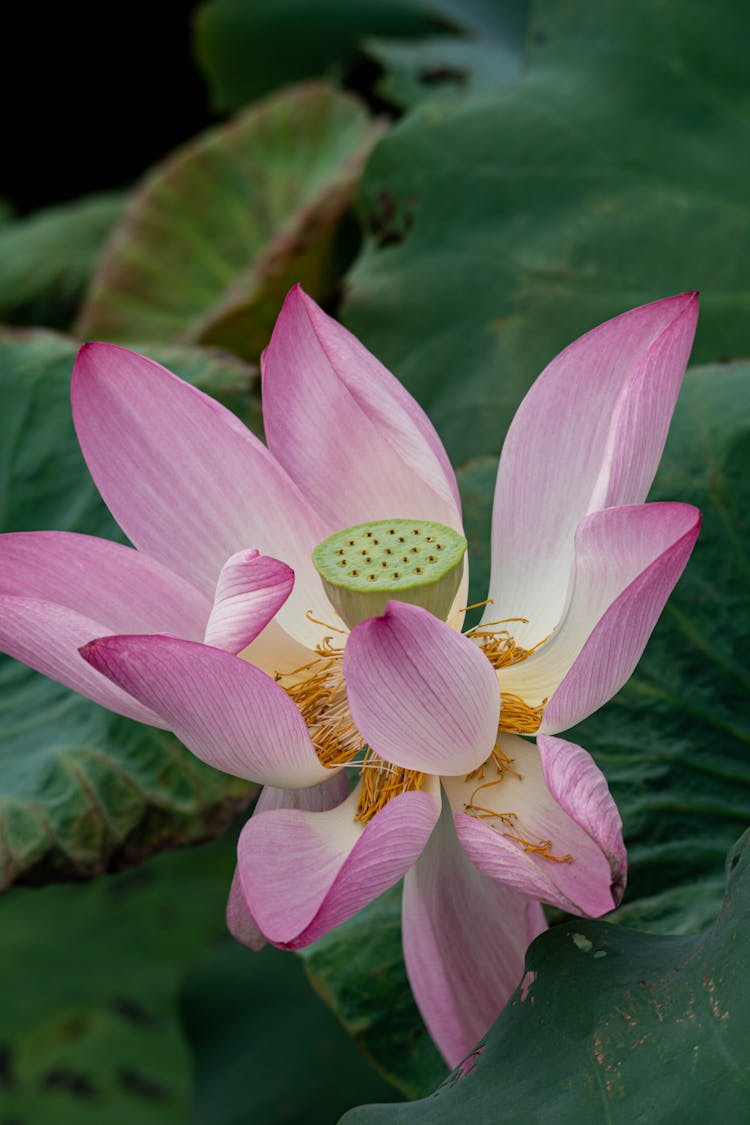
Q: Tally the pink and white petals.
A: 12